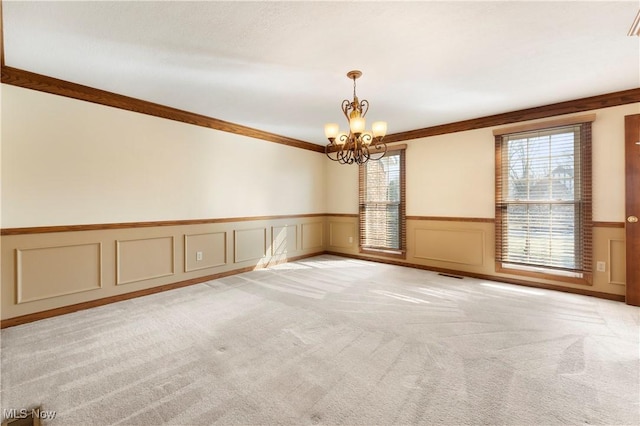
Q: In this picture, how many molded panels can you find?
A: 9